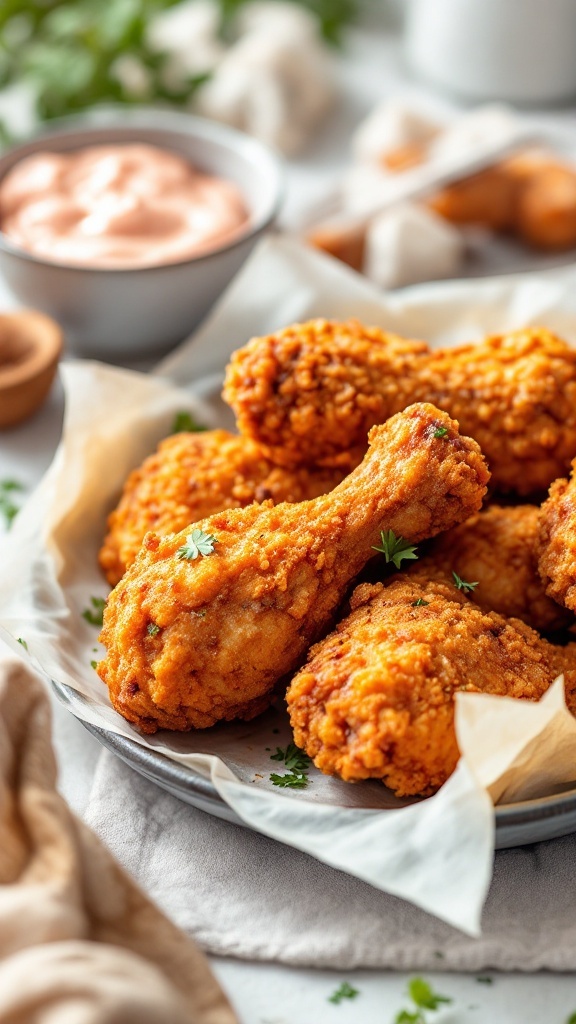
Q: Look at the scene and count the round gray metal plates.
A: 1